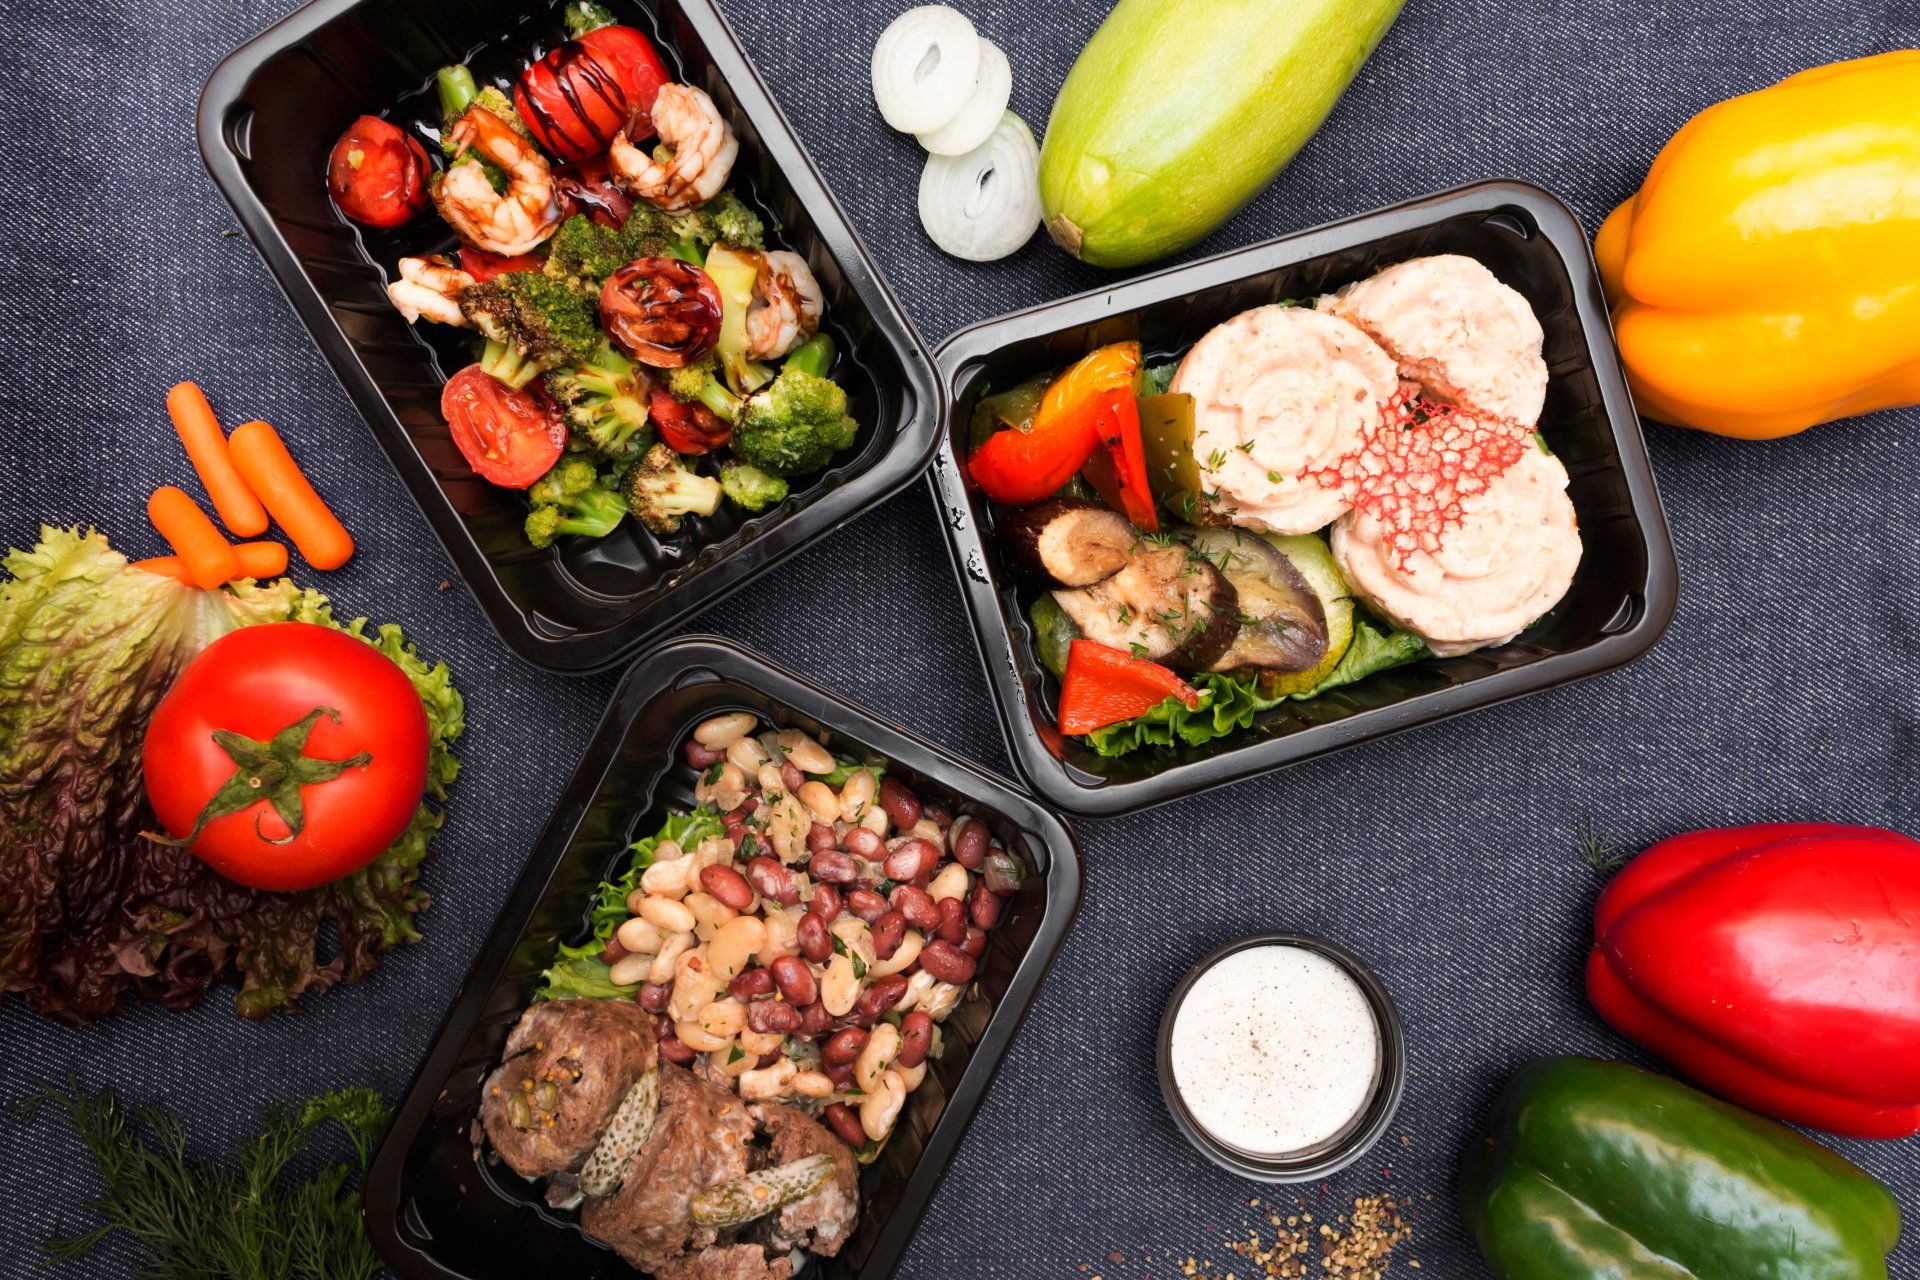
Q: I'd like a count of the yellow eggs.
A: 0